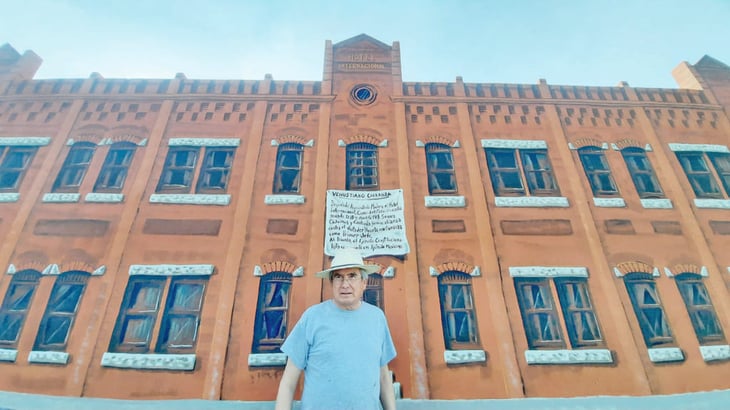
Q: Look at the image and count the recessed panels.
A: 8